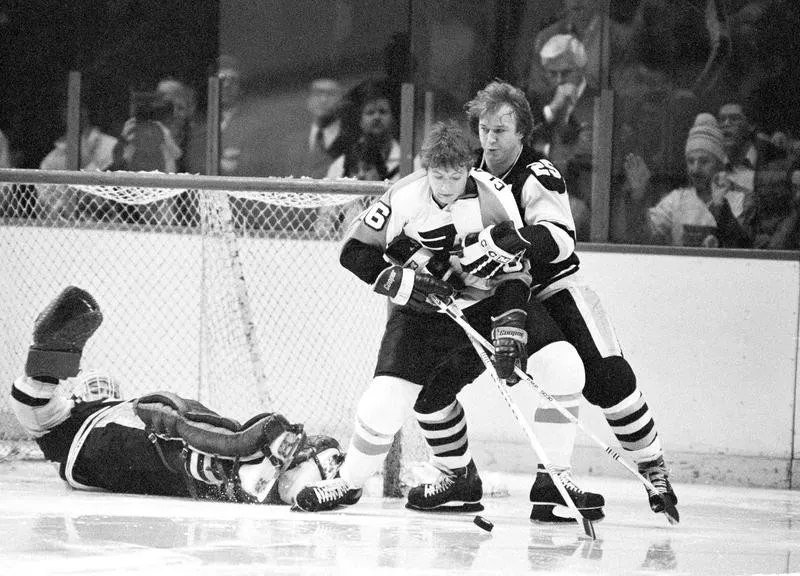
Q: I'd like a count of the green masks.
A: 0